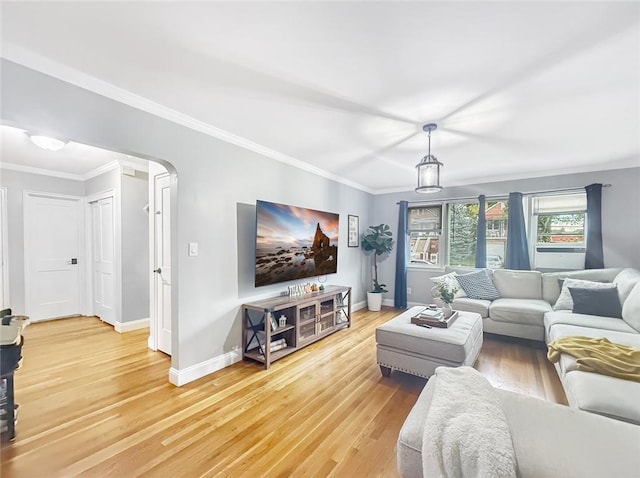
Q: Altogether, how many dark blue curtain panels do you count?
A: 4